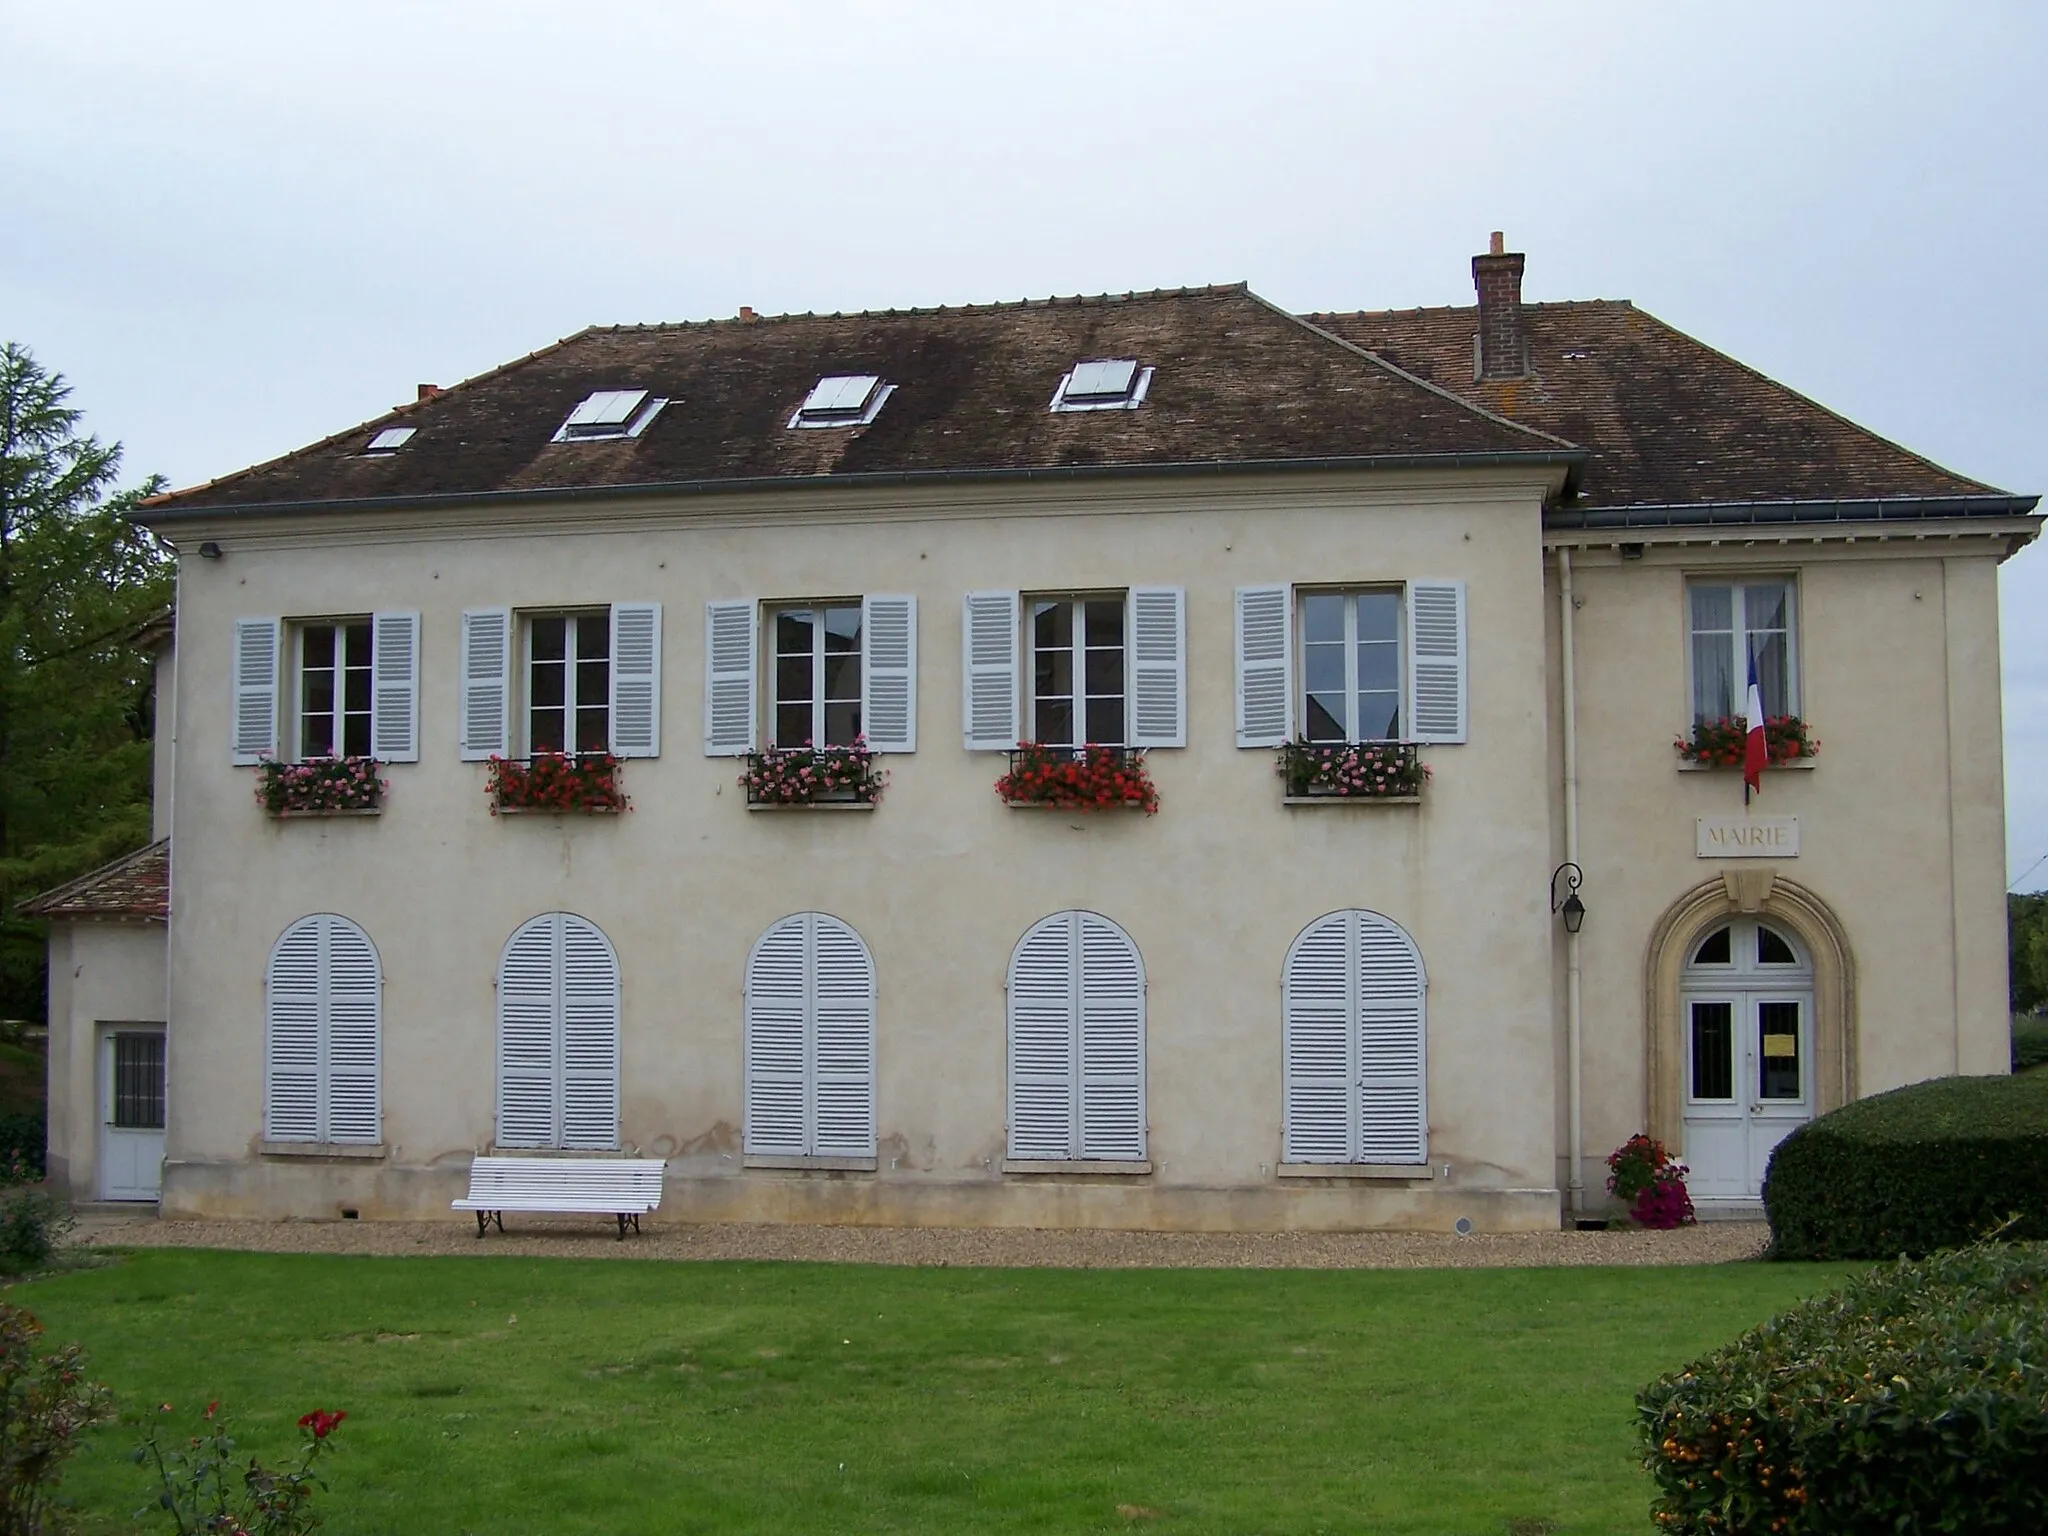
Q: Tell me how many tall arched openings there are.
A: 6